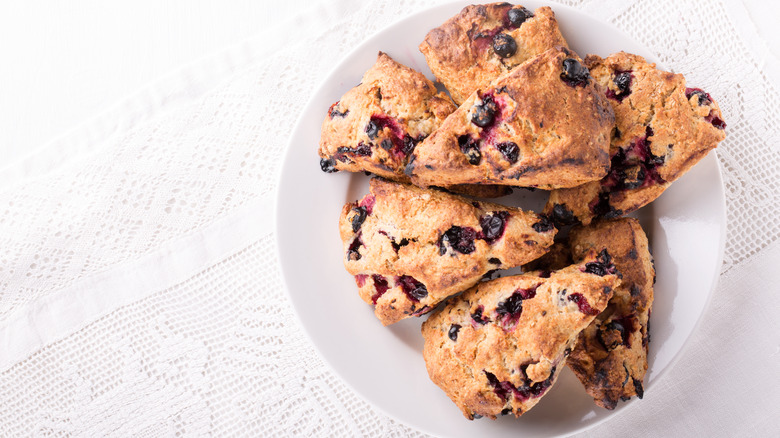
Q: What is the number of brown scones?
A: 7